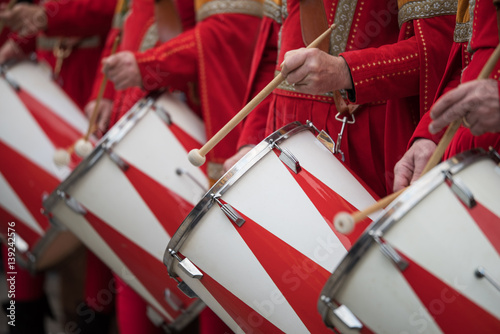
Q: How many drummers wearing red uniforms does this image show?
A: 4